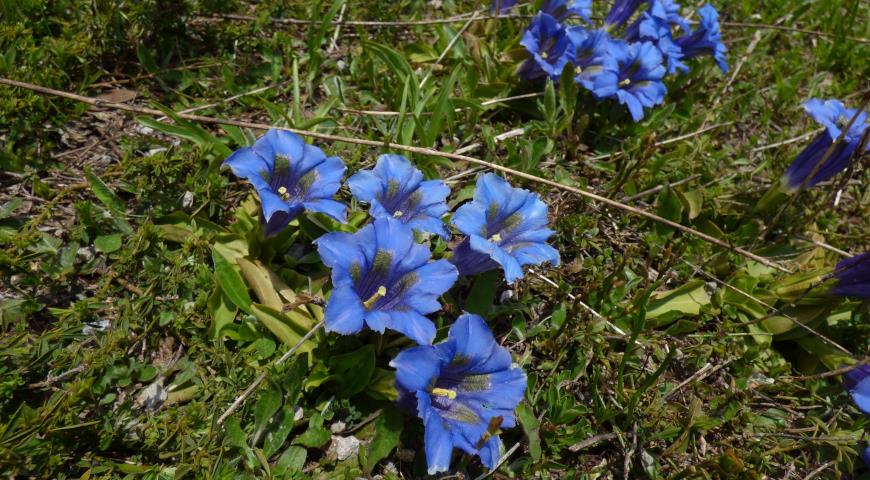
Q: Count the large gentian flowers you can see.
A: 5